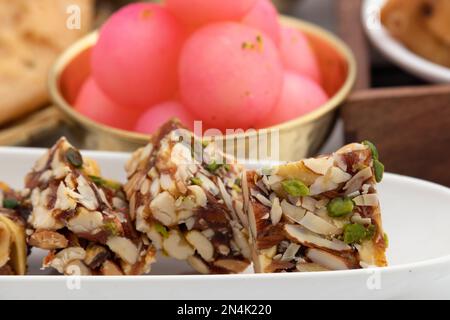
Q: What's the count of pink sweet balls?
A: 8